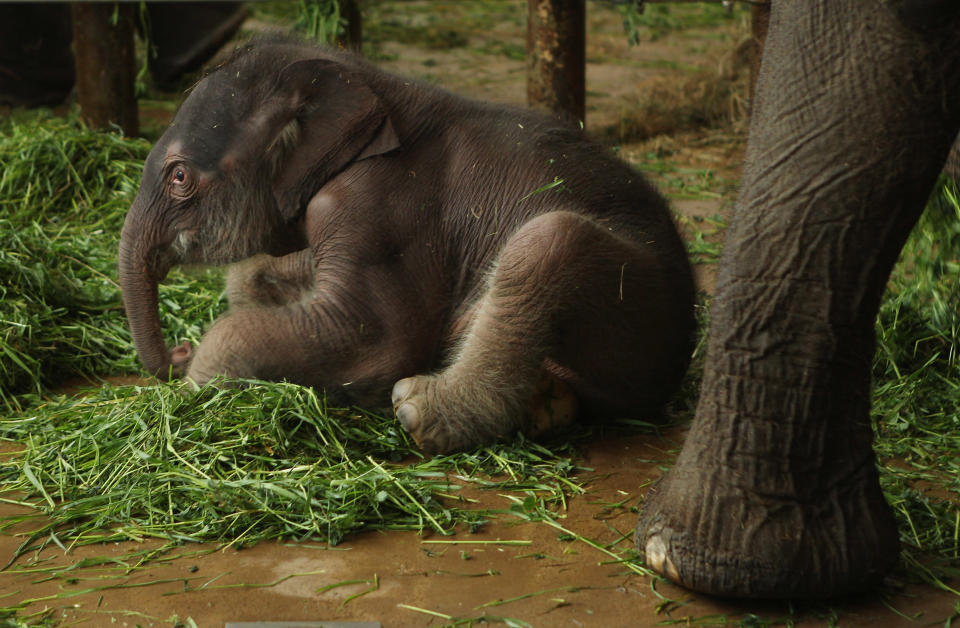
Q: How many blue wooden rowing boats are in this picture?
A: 0